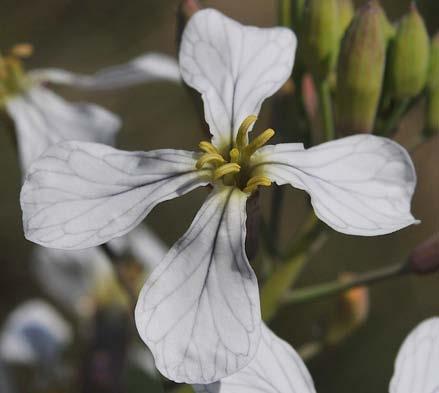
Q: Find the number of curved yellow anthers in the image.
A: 6